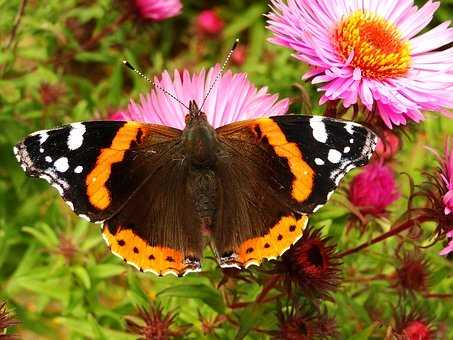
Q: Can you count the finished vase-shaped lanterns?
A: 0